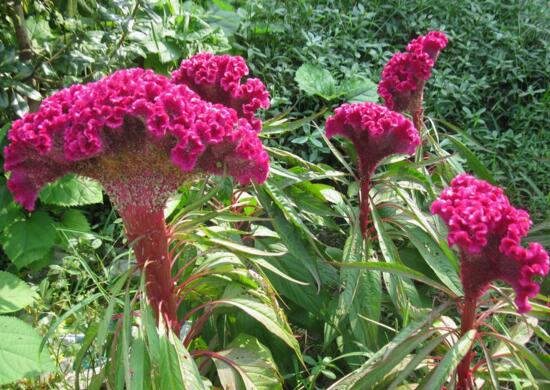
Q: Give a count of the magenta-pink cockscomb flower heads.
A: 5